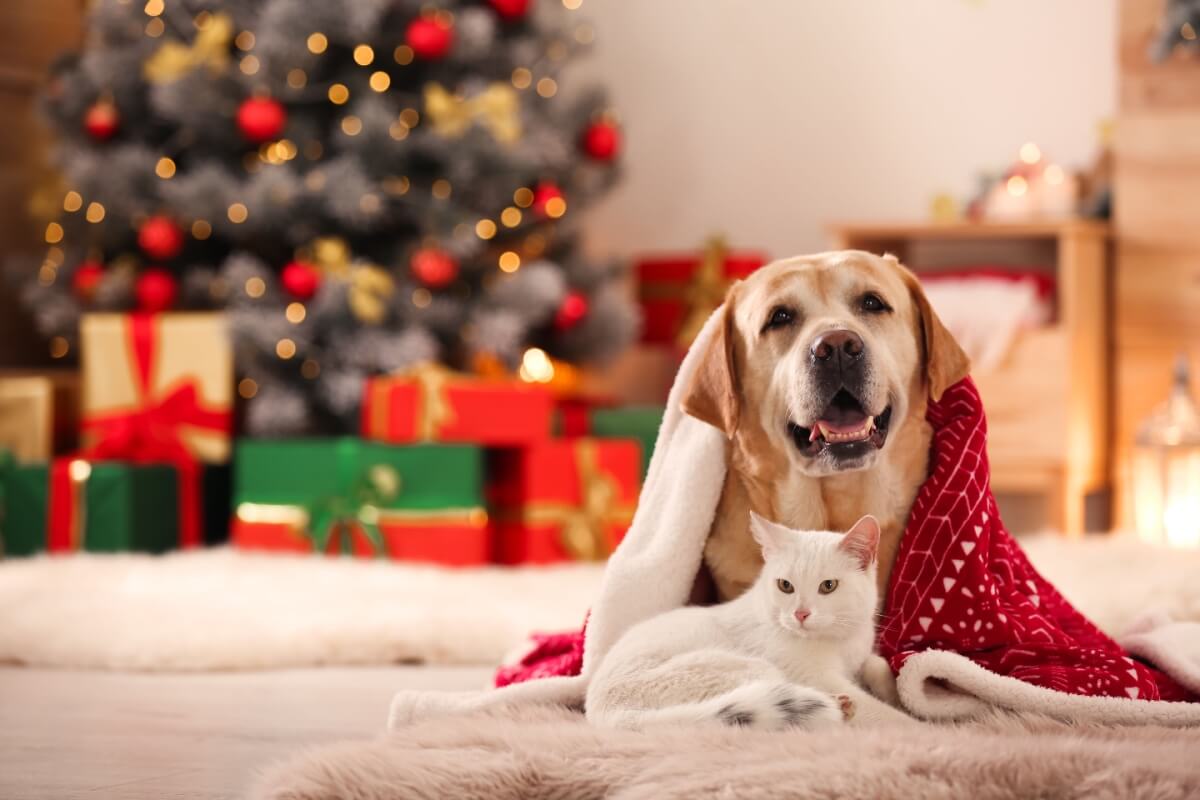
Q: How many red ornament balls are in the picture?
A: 12